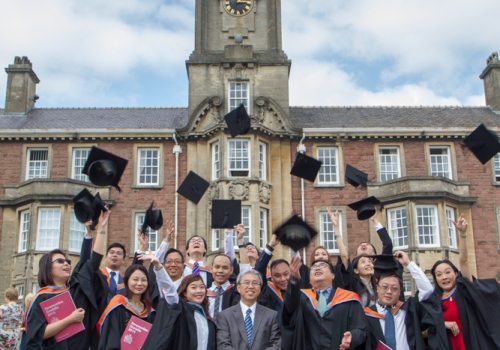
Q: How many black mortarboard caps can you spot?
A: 13